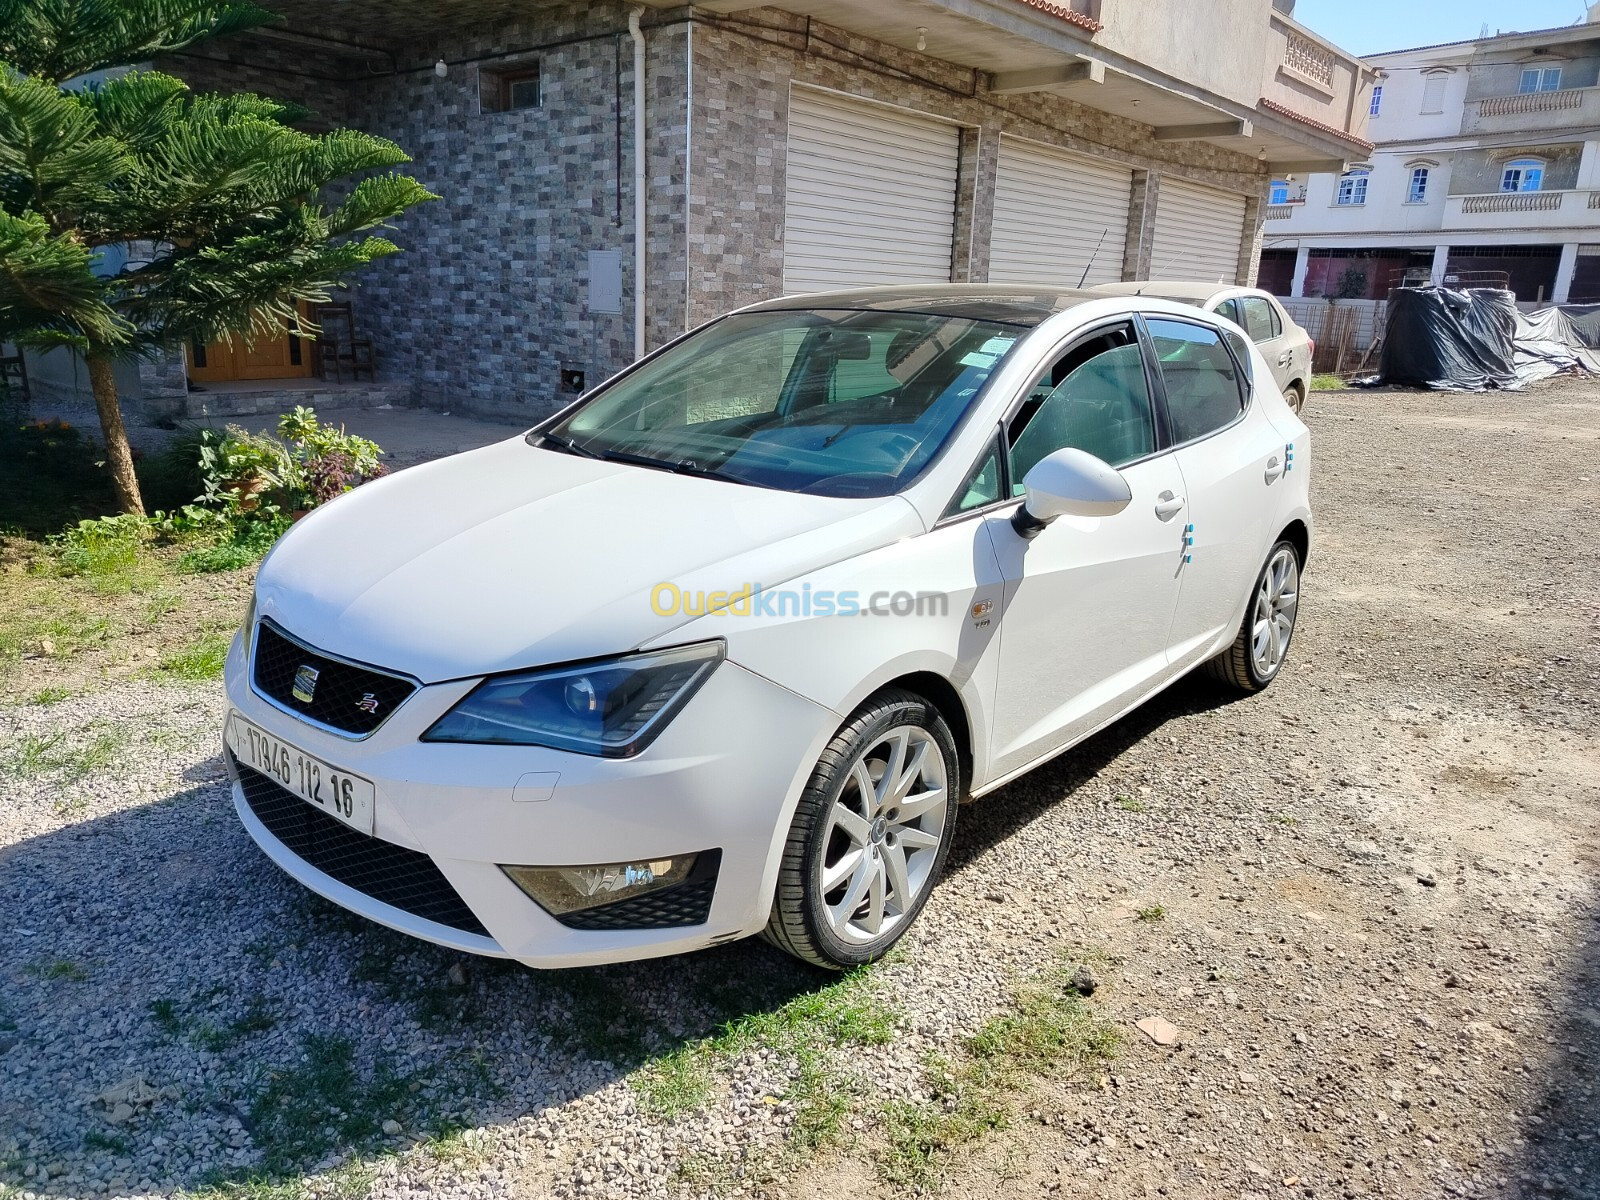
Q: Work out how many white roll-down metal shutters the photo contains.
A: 3